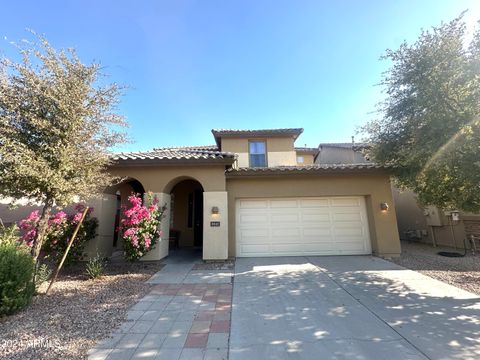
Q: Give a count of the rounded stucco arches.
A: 2